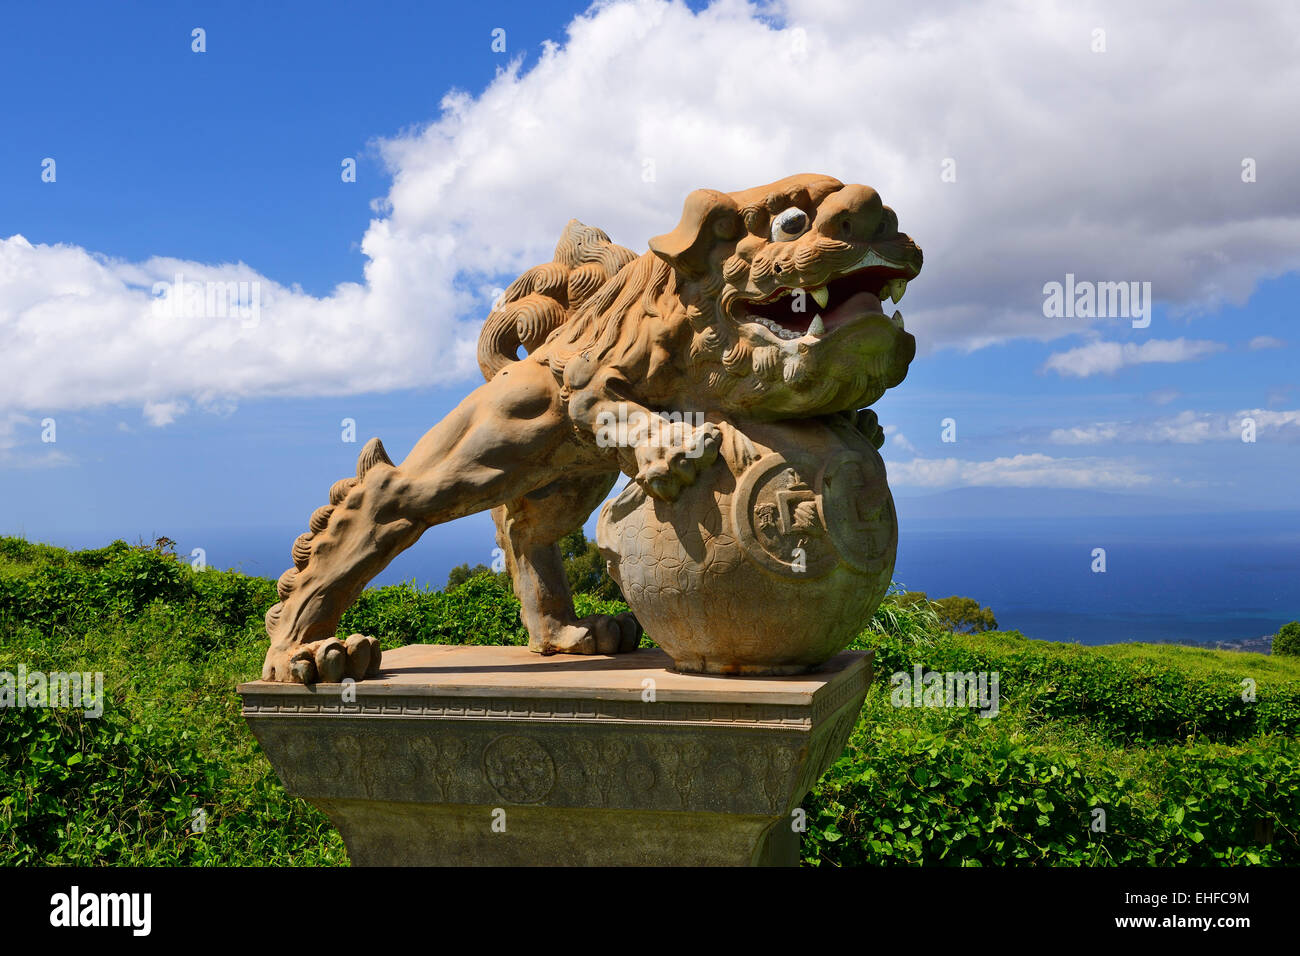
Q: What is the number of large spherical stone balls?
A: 1